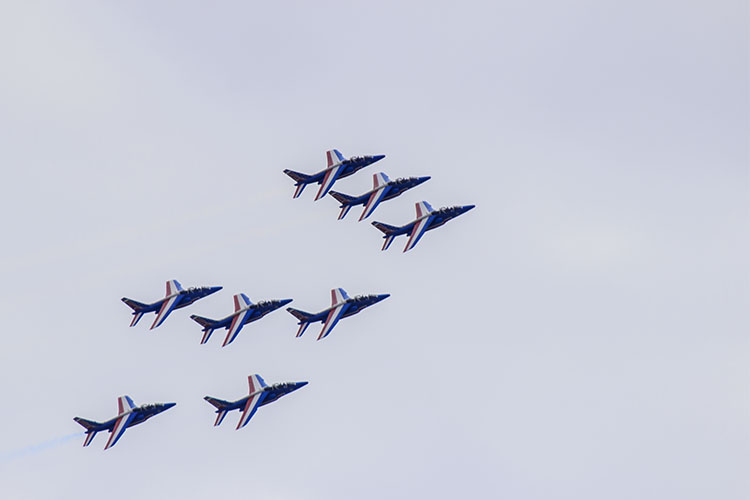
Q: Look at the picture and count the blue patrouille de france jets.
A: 8